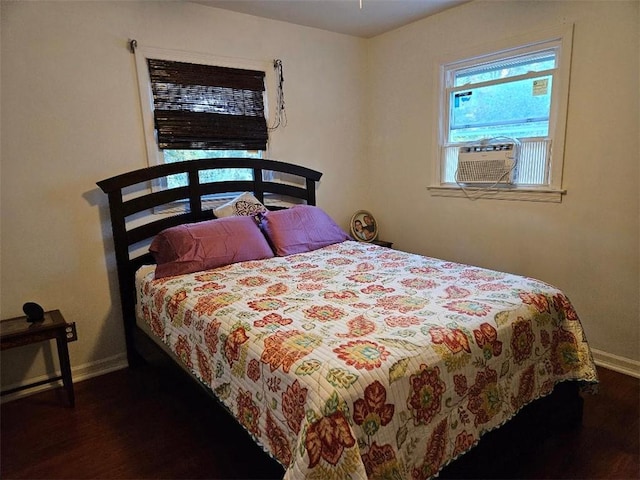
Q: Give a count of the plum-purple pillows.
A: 2